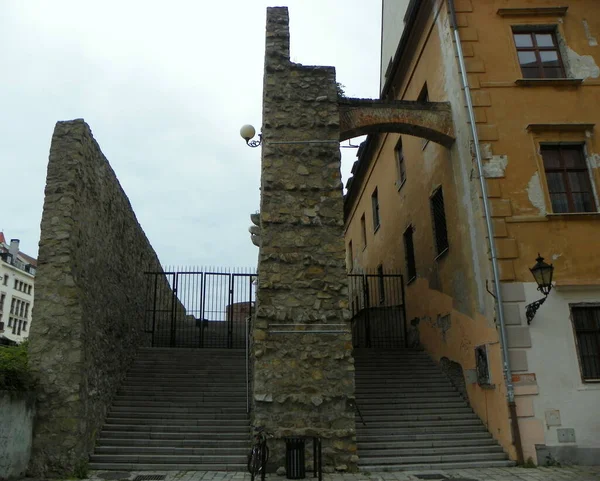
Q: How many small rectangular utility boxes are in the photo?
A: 2